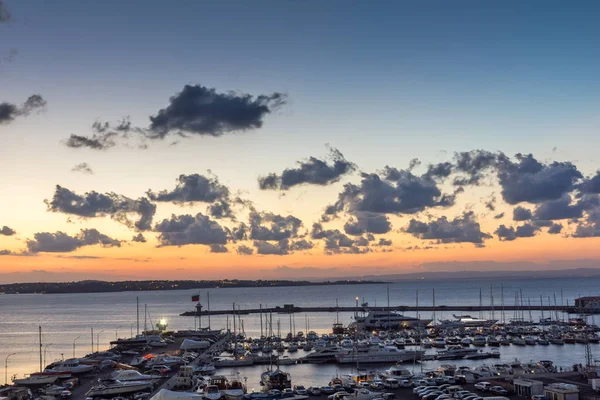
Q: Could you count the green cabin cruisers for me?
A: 0